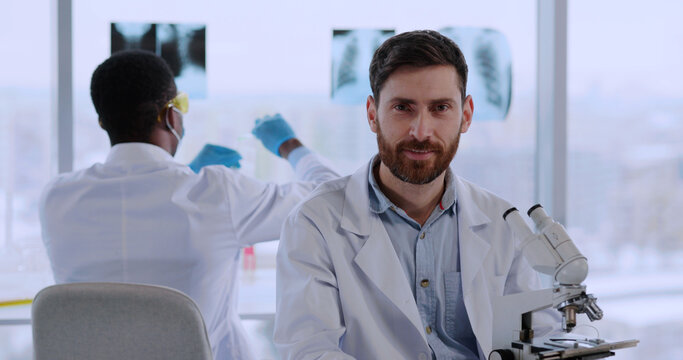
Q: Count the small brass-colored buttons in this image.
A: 3